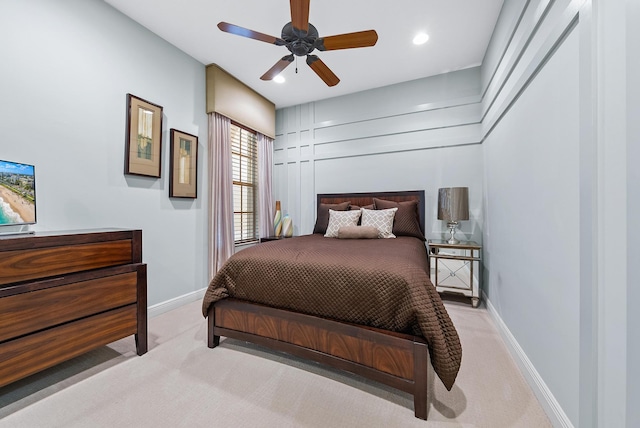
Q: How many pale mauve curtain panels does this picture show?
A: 2